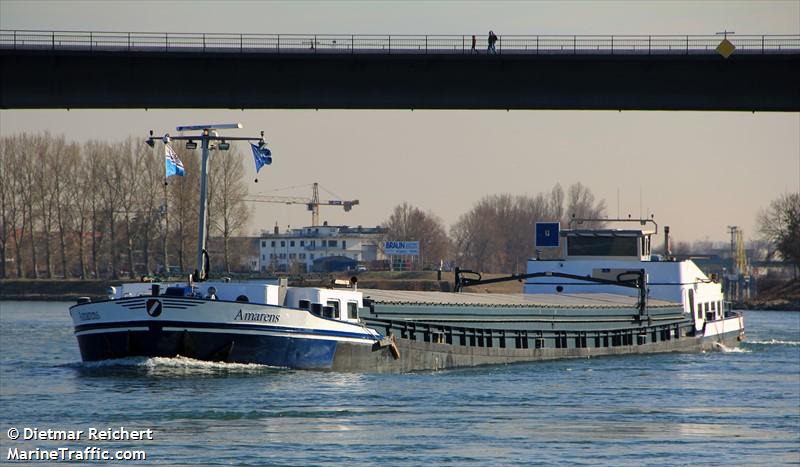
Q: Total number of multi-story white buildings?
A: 1